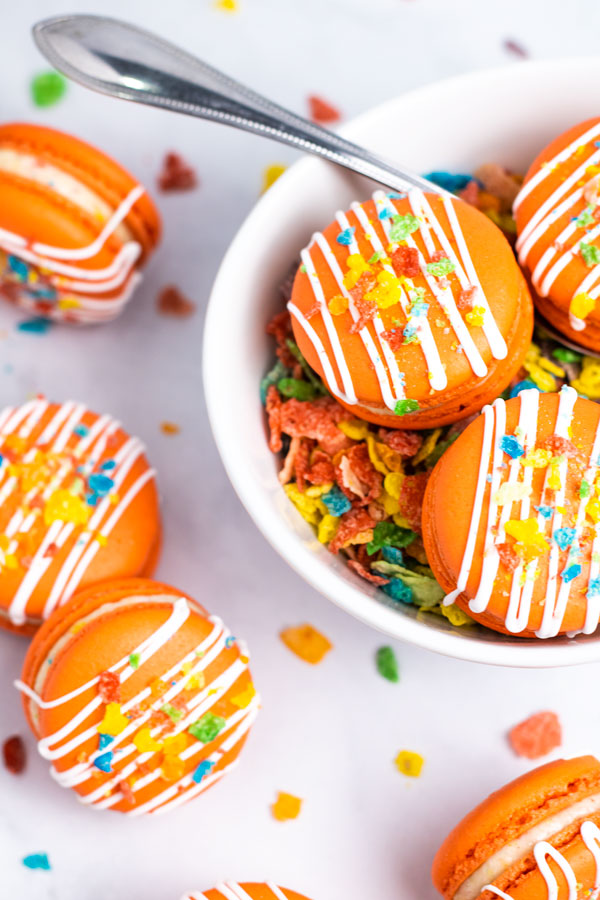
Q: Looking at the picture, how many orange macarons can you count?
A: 8